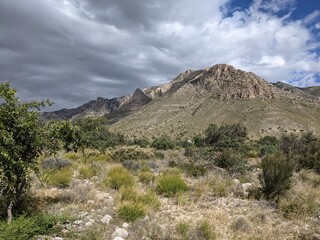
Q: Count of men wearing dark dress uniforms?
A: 0